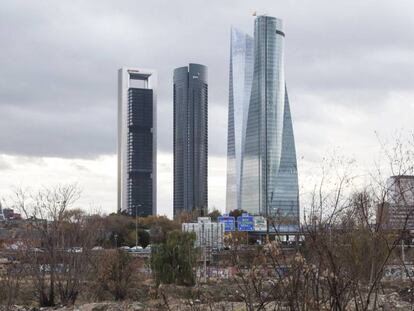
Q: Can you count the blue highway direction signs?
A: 2